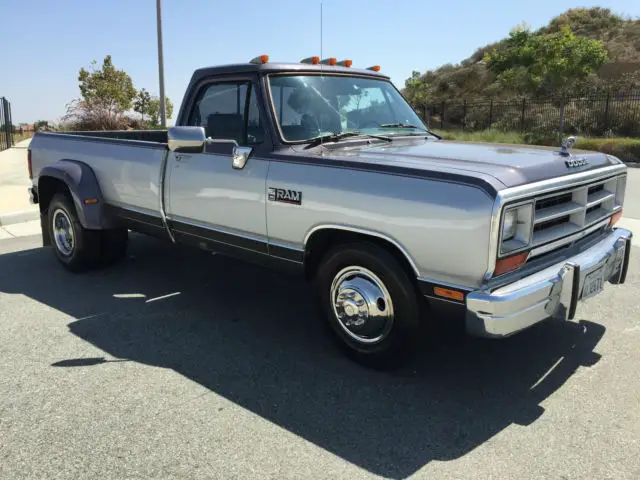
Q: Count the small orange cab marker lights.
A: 5